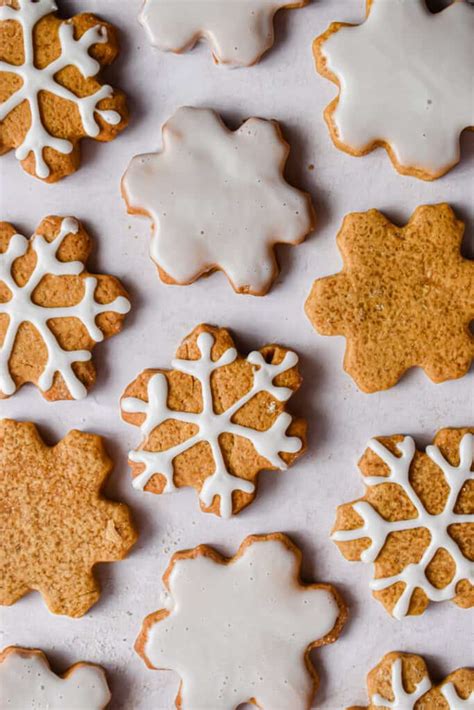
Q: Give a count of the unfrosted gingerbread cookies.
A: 2